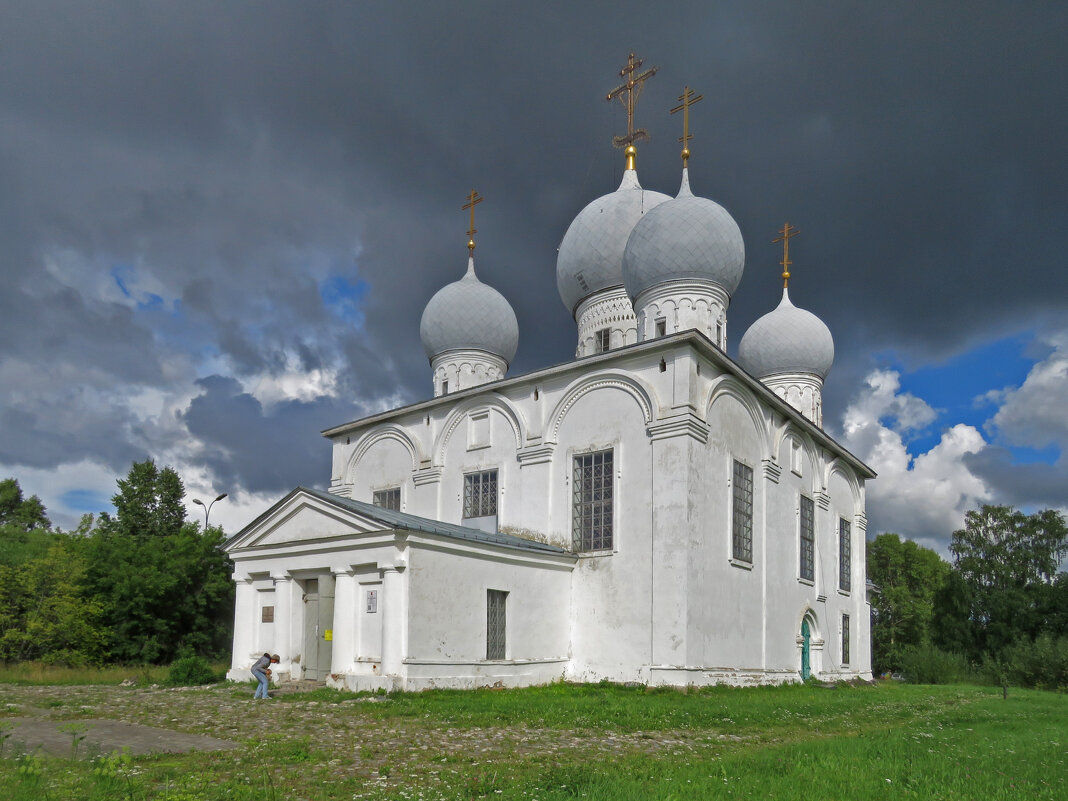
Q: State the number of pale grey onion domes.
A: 4